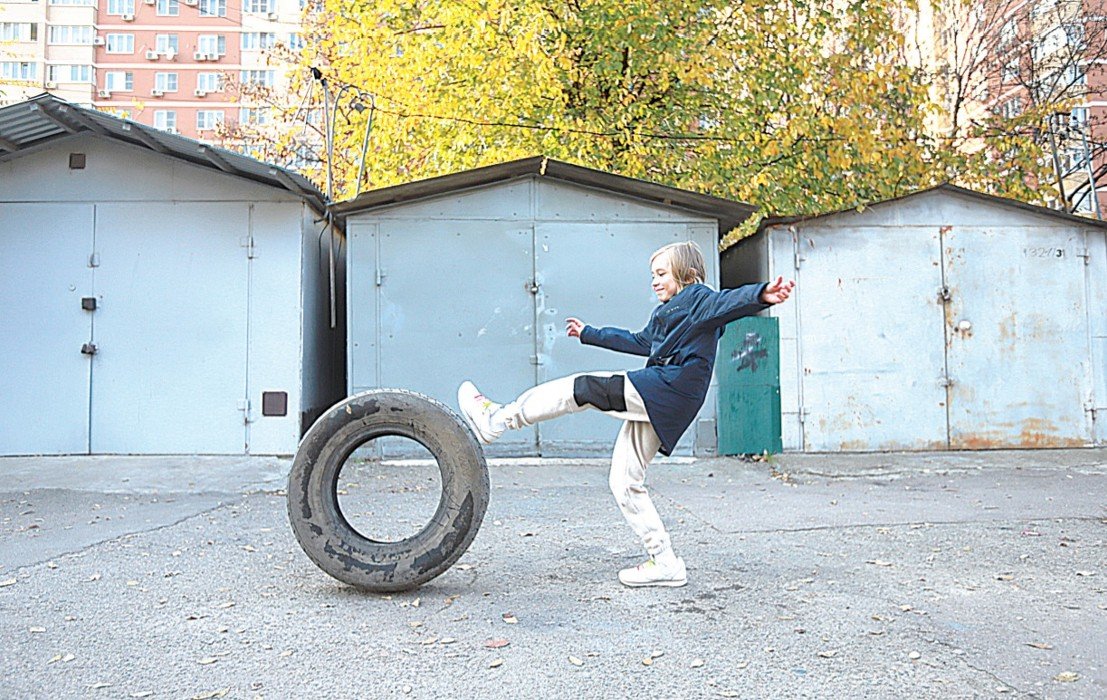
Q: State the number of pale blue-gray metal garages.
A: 3